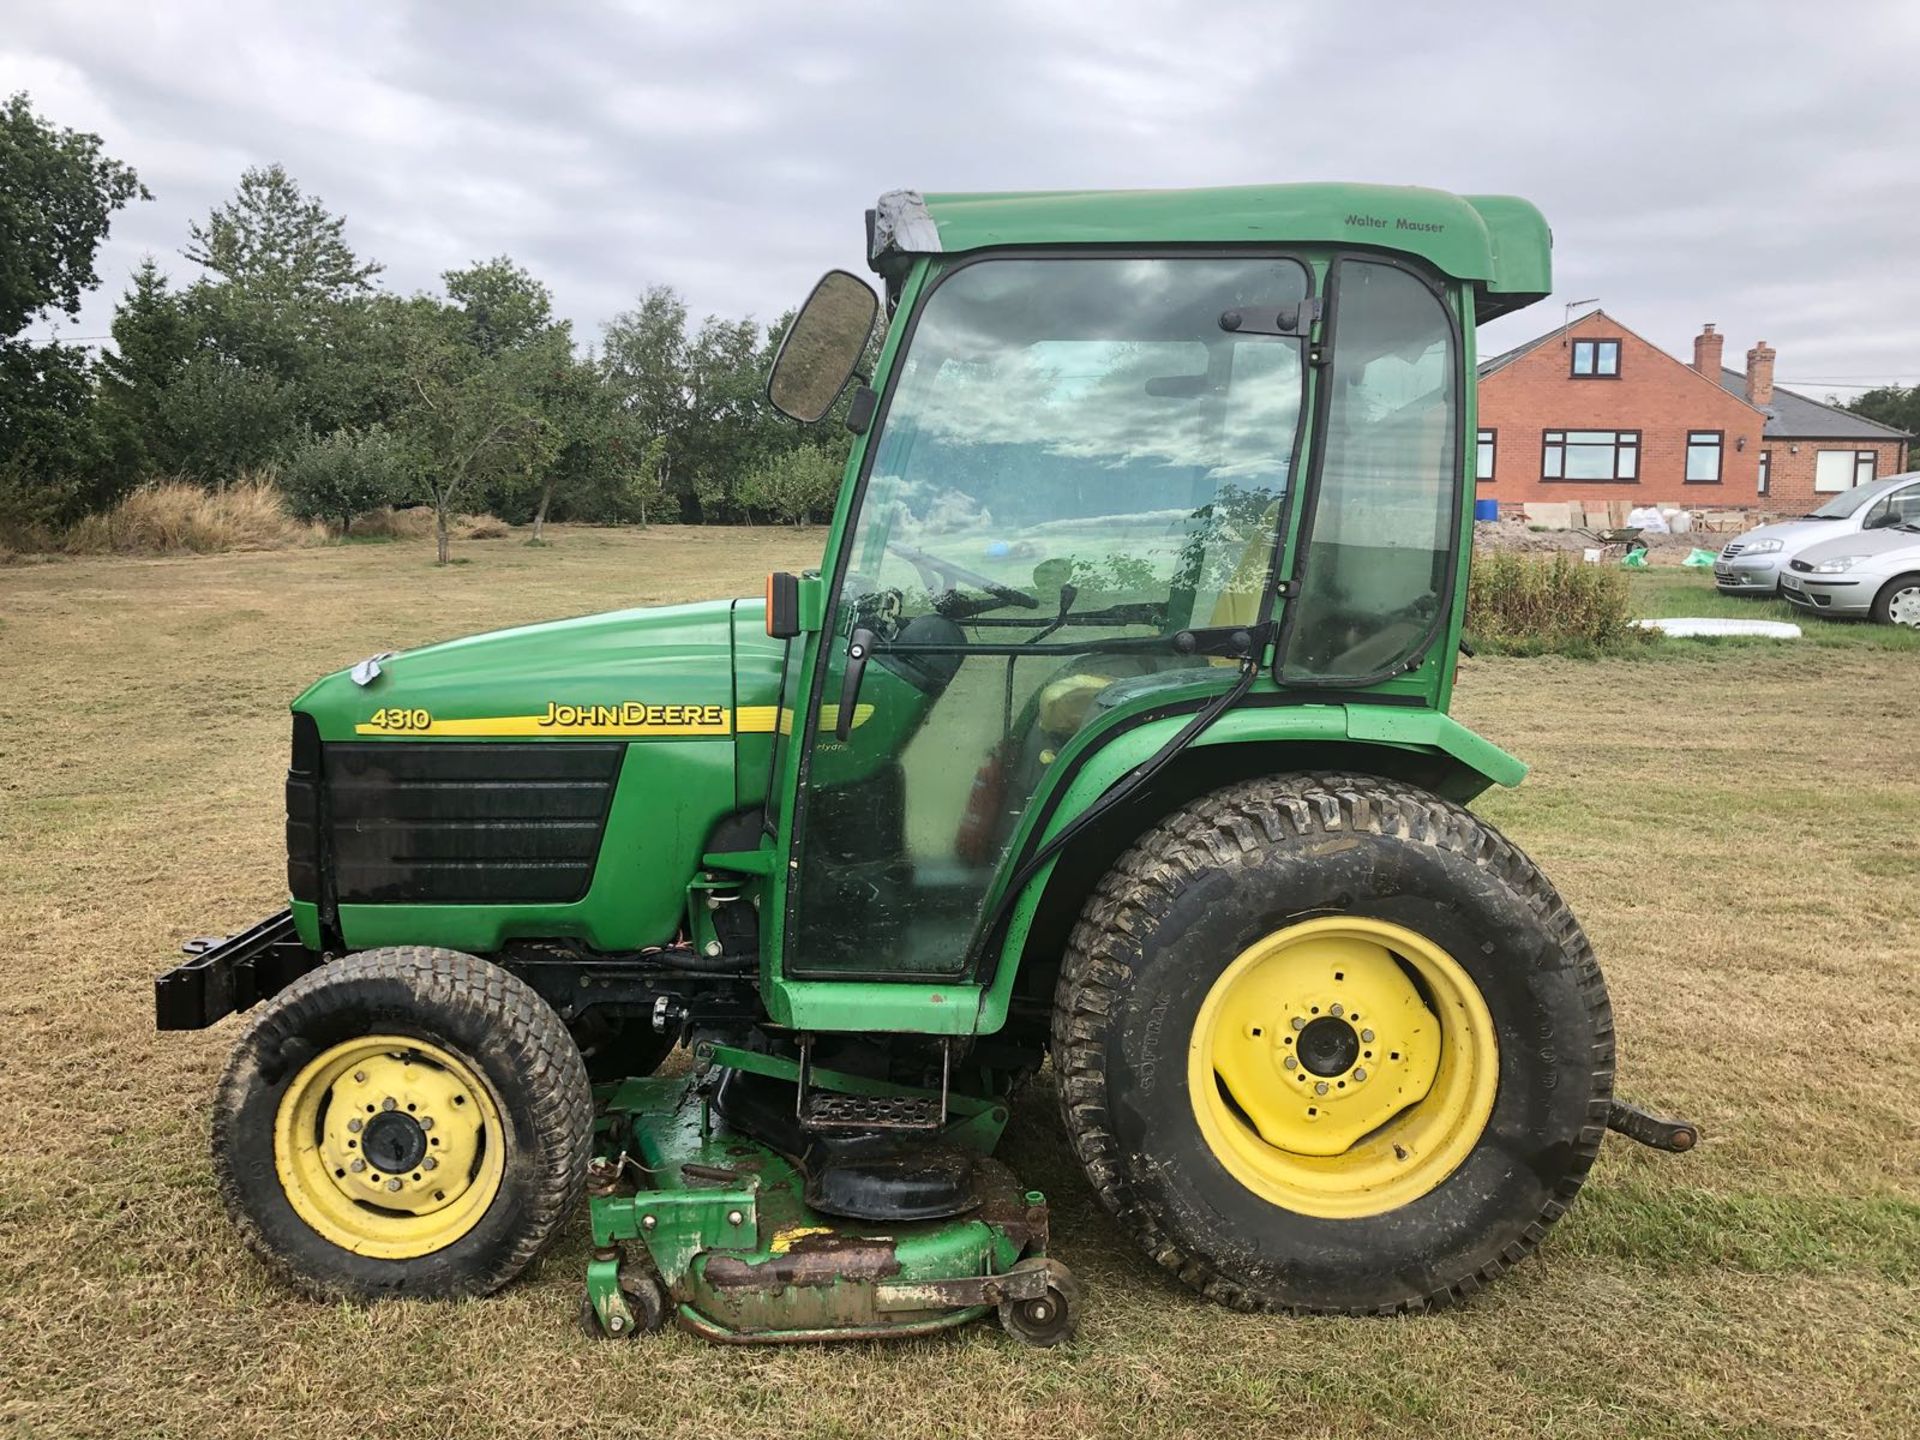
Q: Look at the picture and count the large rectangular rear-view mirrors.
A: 1